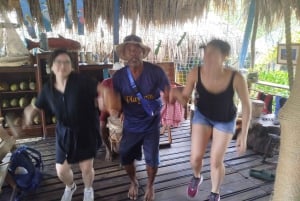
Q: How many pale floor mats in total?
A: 0